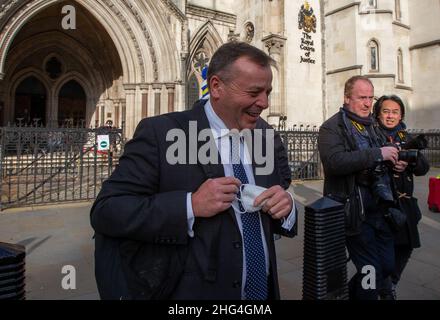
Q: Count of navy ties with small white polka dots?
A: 1